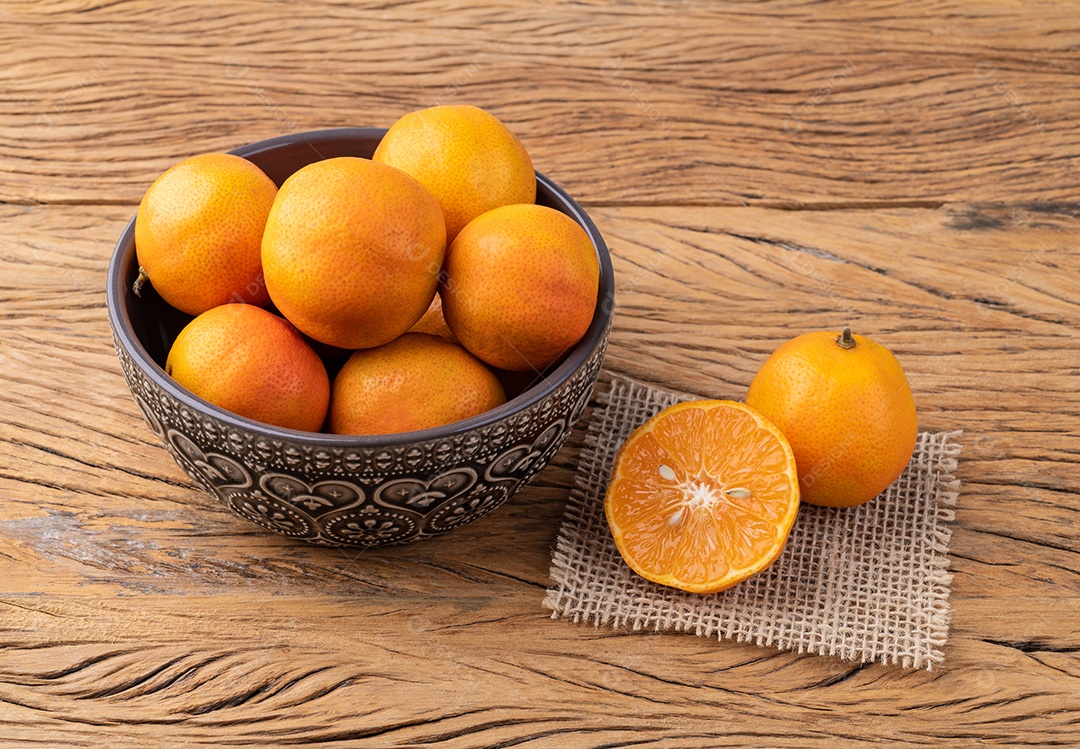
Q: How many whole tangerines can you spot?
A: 8